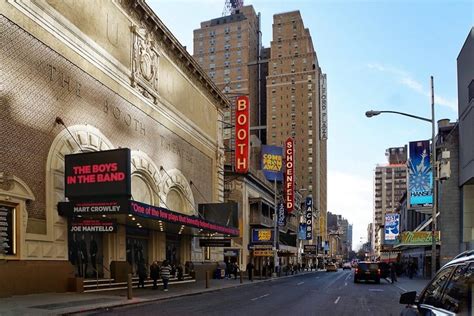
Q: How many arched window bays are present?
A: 3